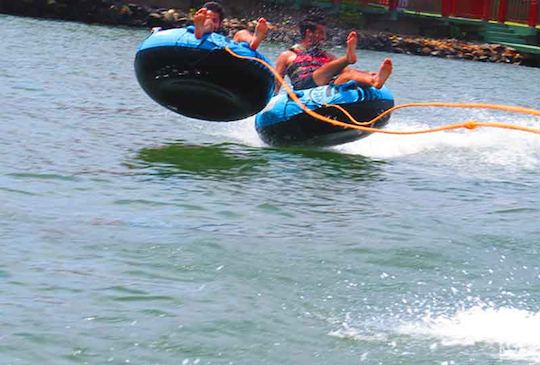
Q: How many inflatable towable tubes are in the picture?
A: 2